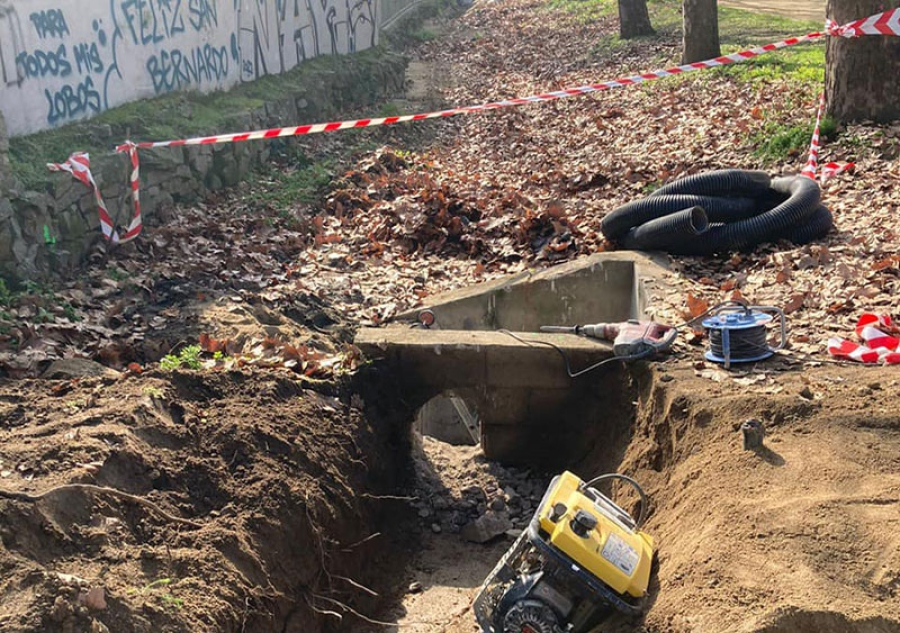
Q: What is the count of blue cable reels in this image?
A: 1